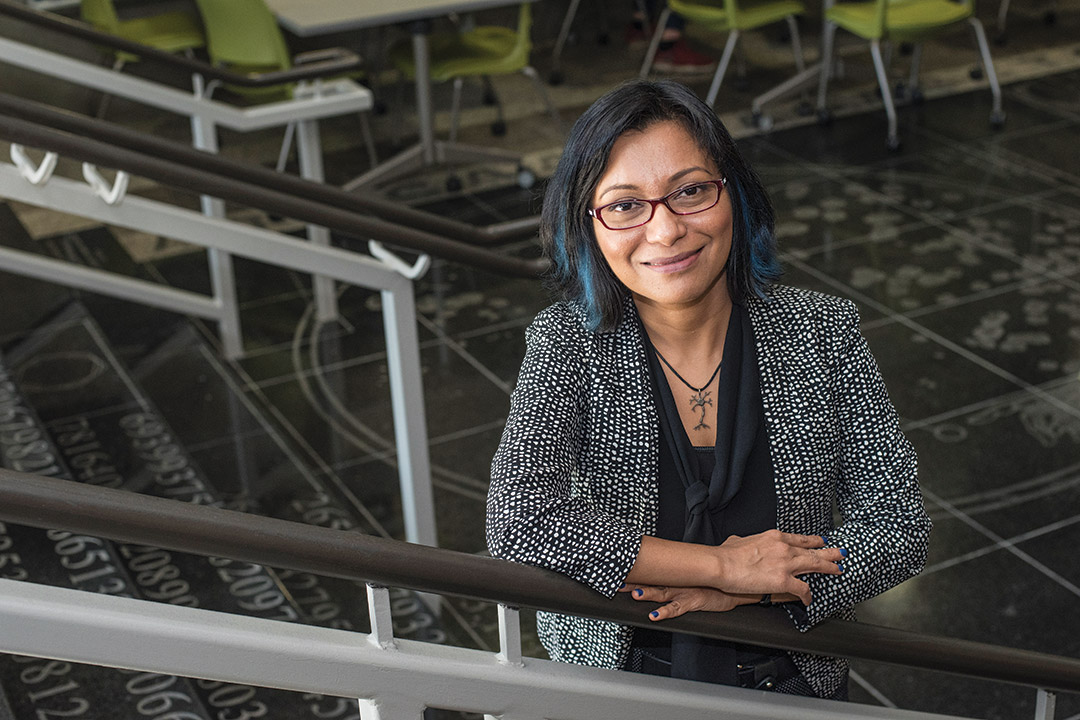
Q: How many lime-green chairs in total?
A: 5